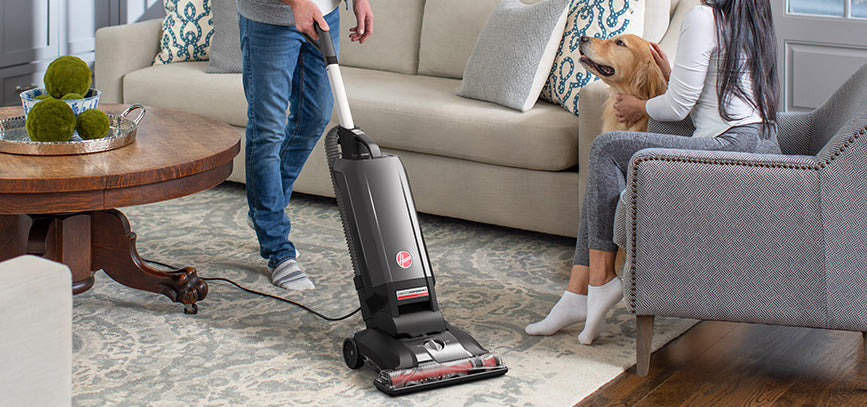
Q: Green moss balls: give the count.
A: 5